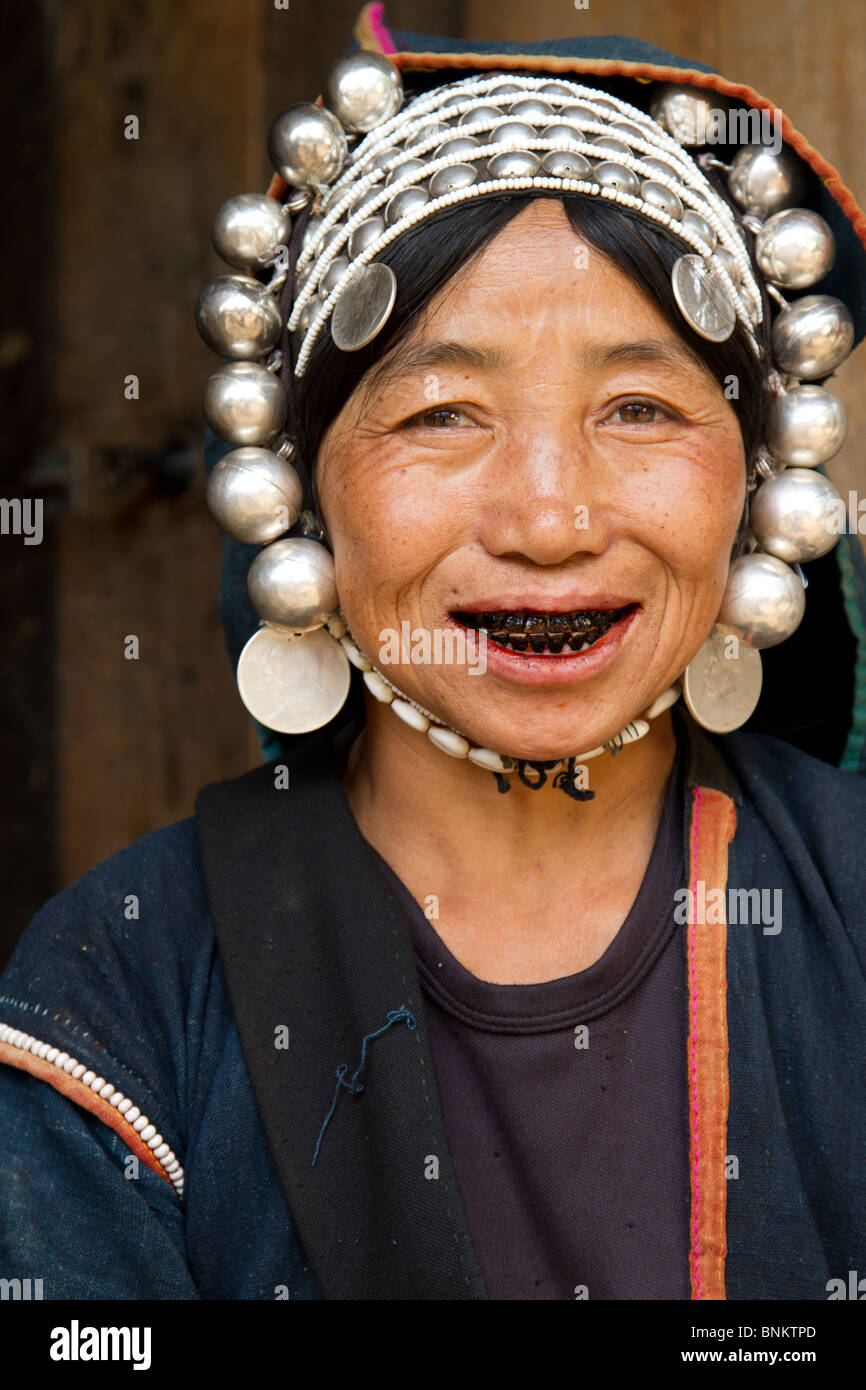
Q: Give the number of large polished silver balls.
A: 14